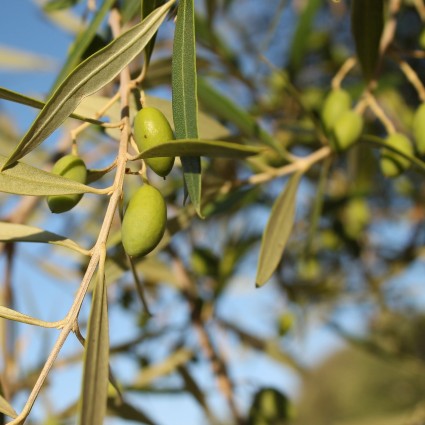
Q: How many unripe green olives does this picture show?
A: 7